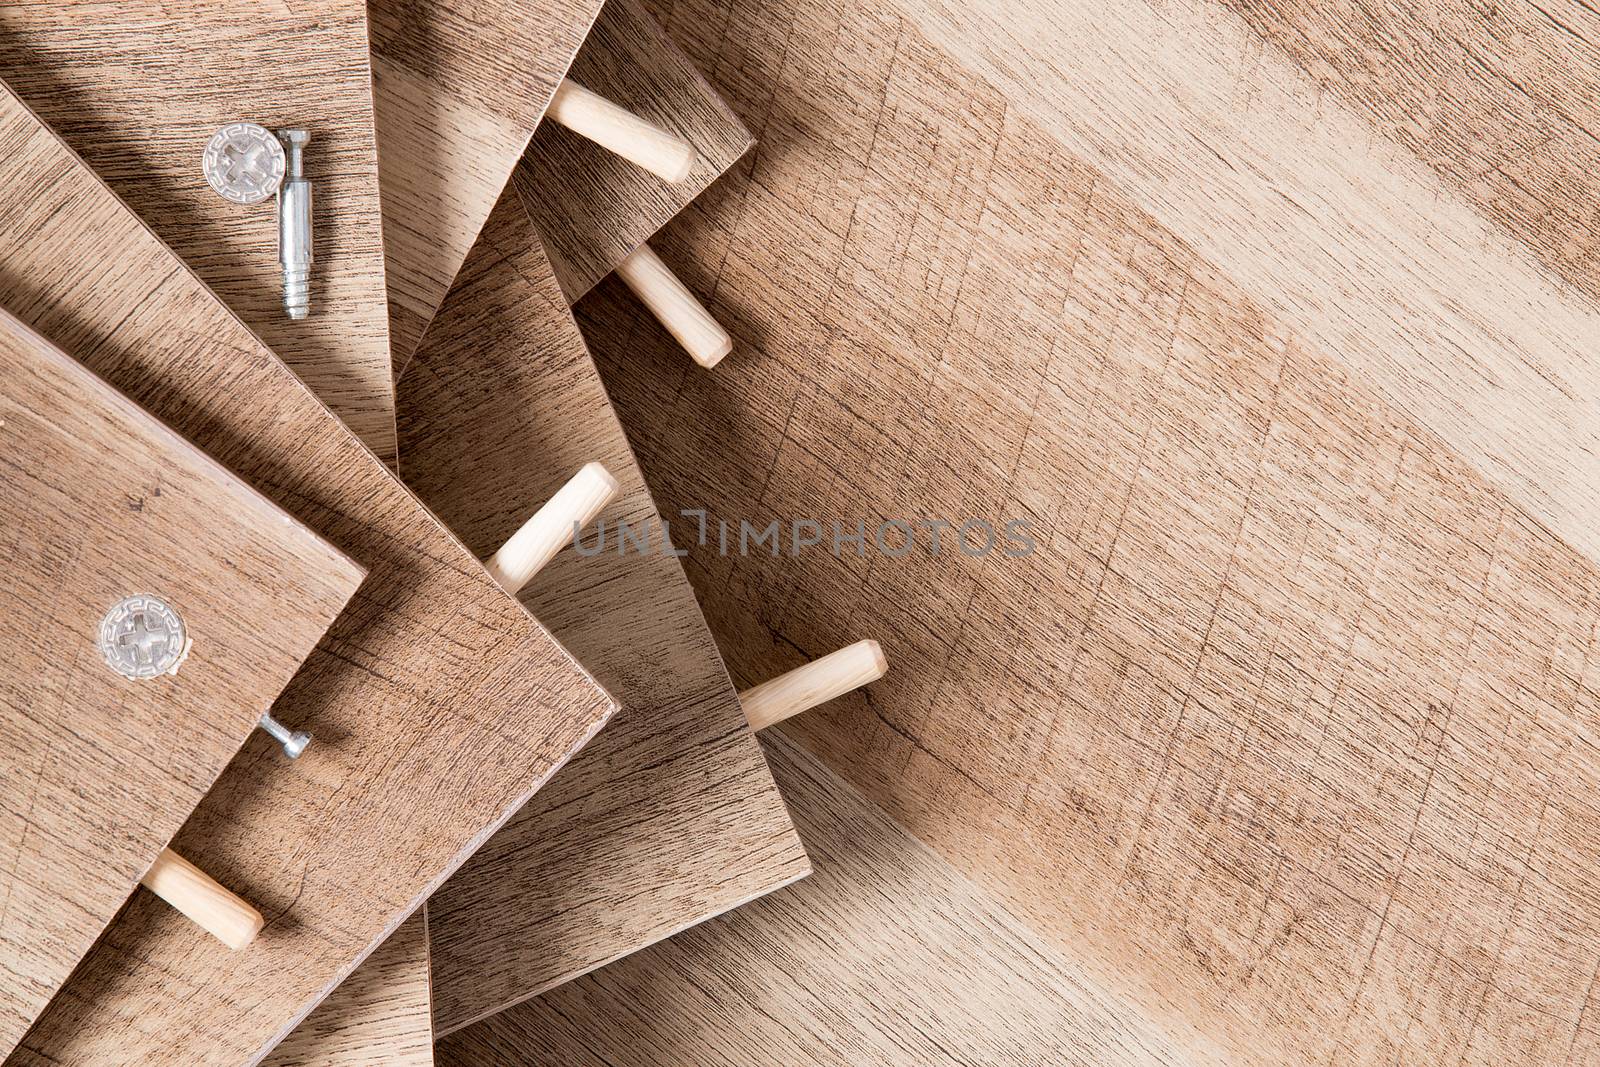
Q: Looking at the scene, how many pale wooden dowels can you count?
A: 5